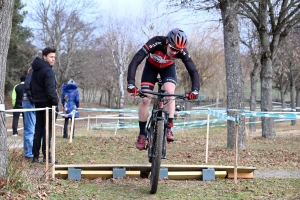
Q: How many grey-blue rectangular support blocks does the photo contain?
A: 4